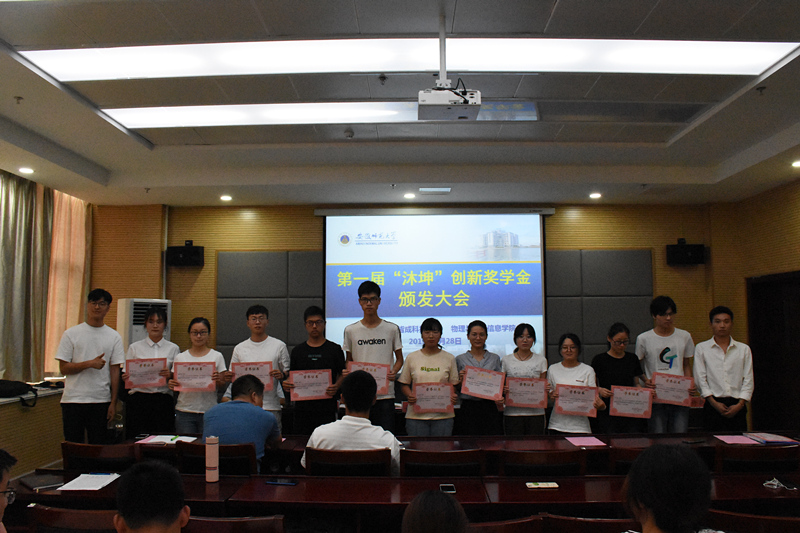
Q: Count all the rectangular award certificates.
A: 11